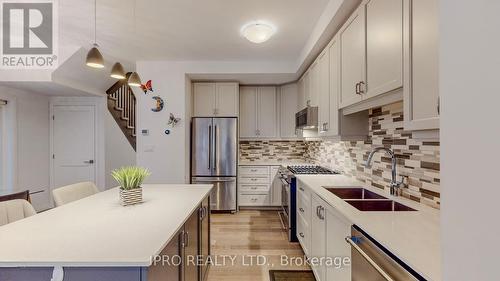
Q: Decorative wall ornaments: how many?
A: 3